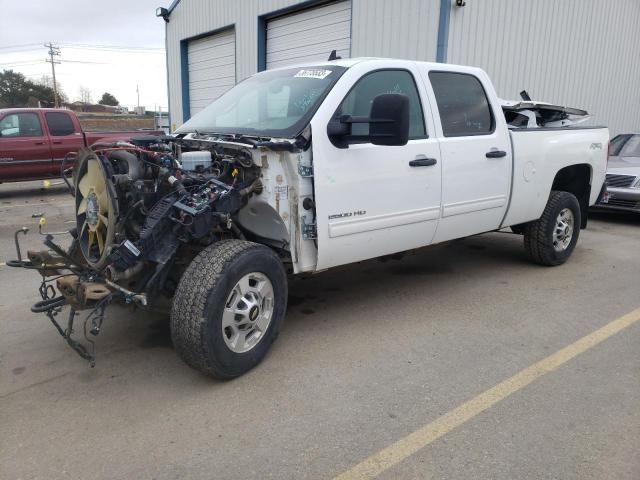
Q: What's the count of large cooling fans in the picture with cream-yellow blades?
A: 1